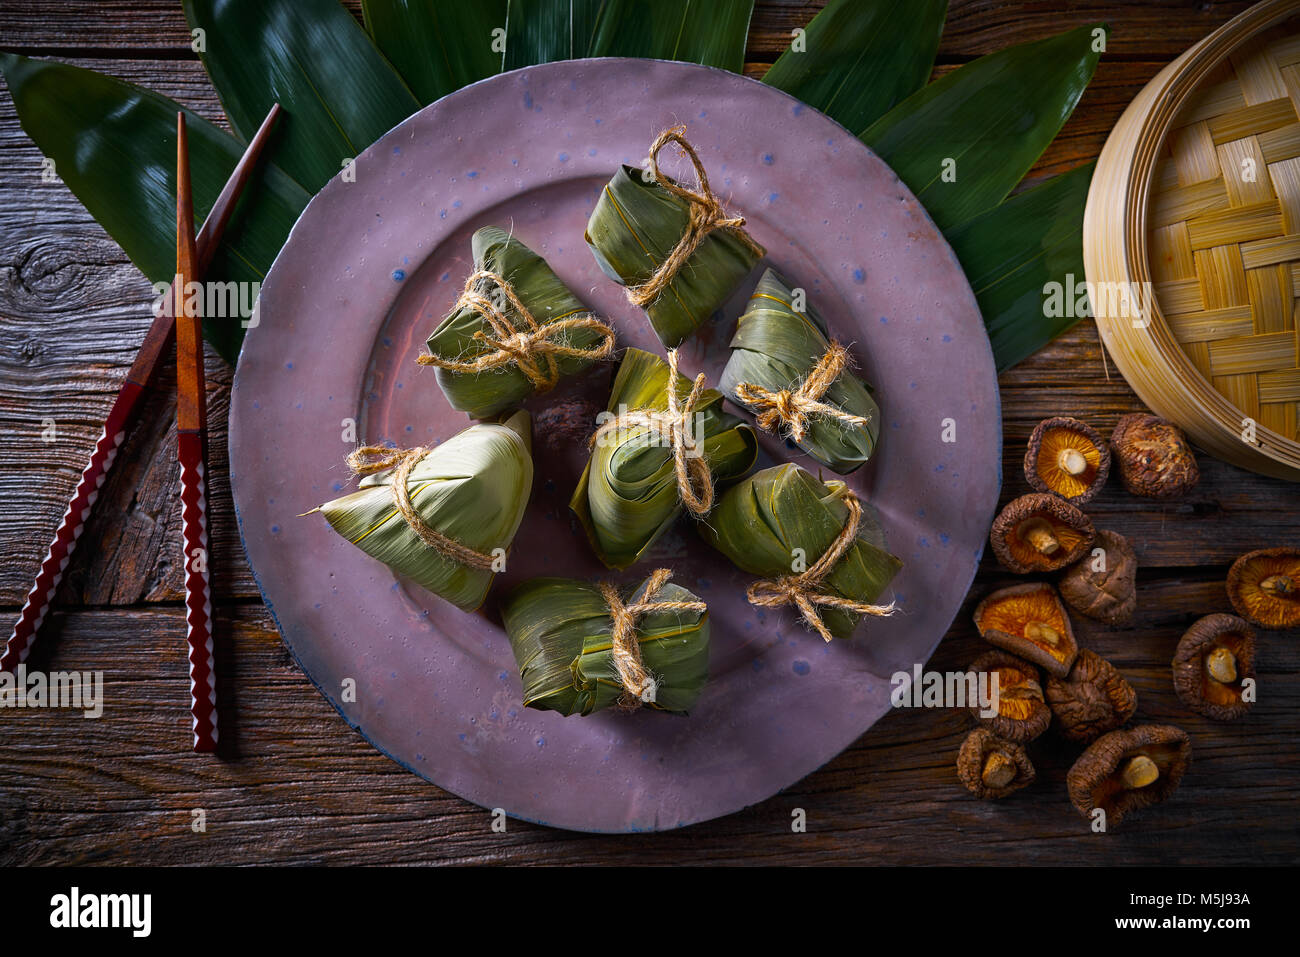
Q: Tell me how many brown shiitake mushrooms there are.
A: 11